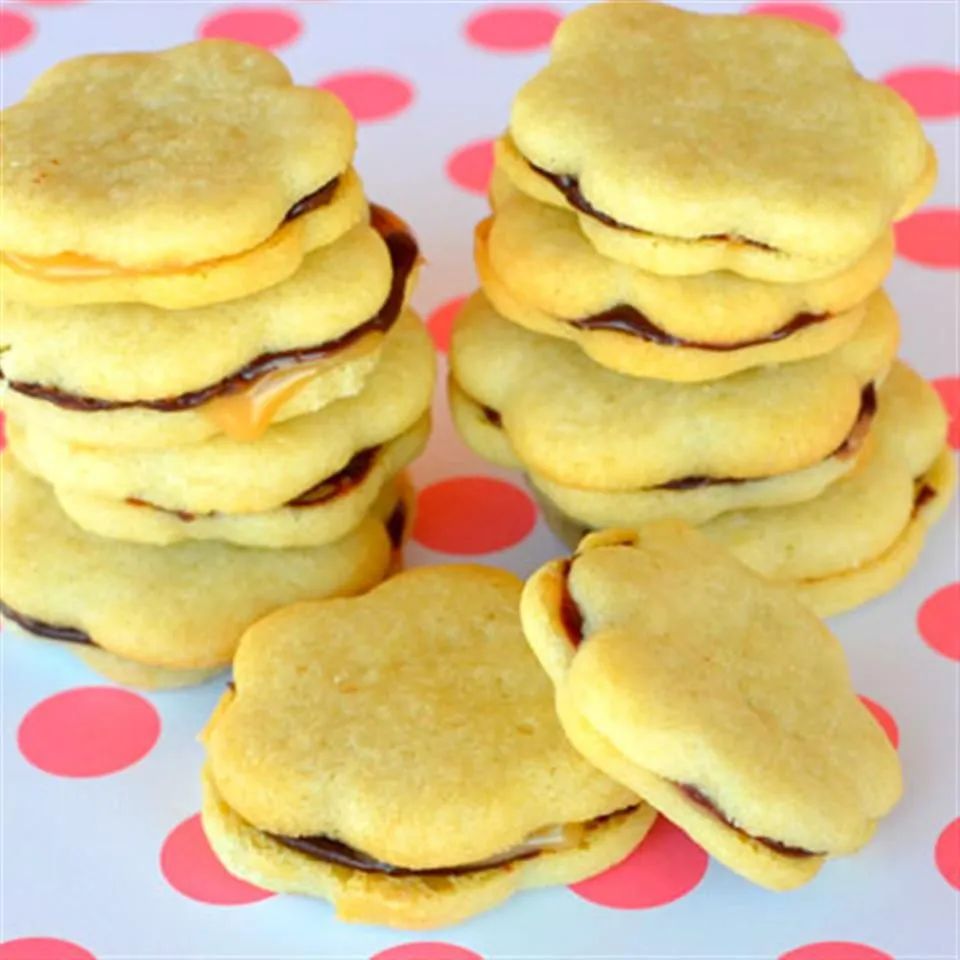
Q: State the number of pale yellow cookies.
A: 10